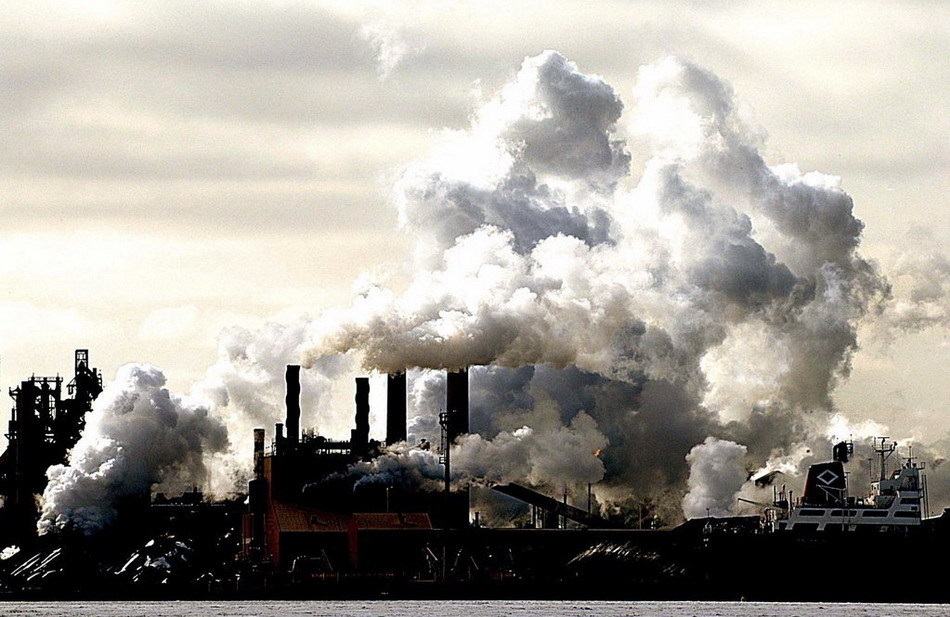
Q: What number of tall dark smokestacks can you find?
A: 4